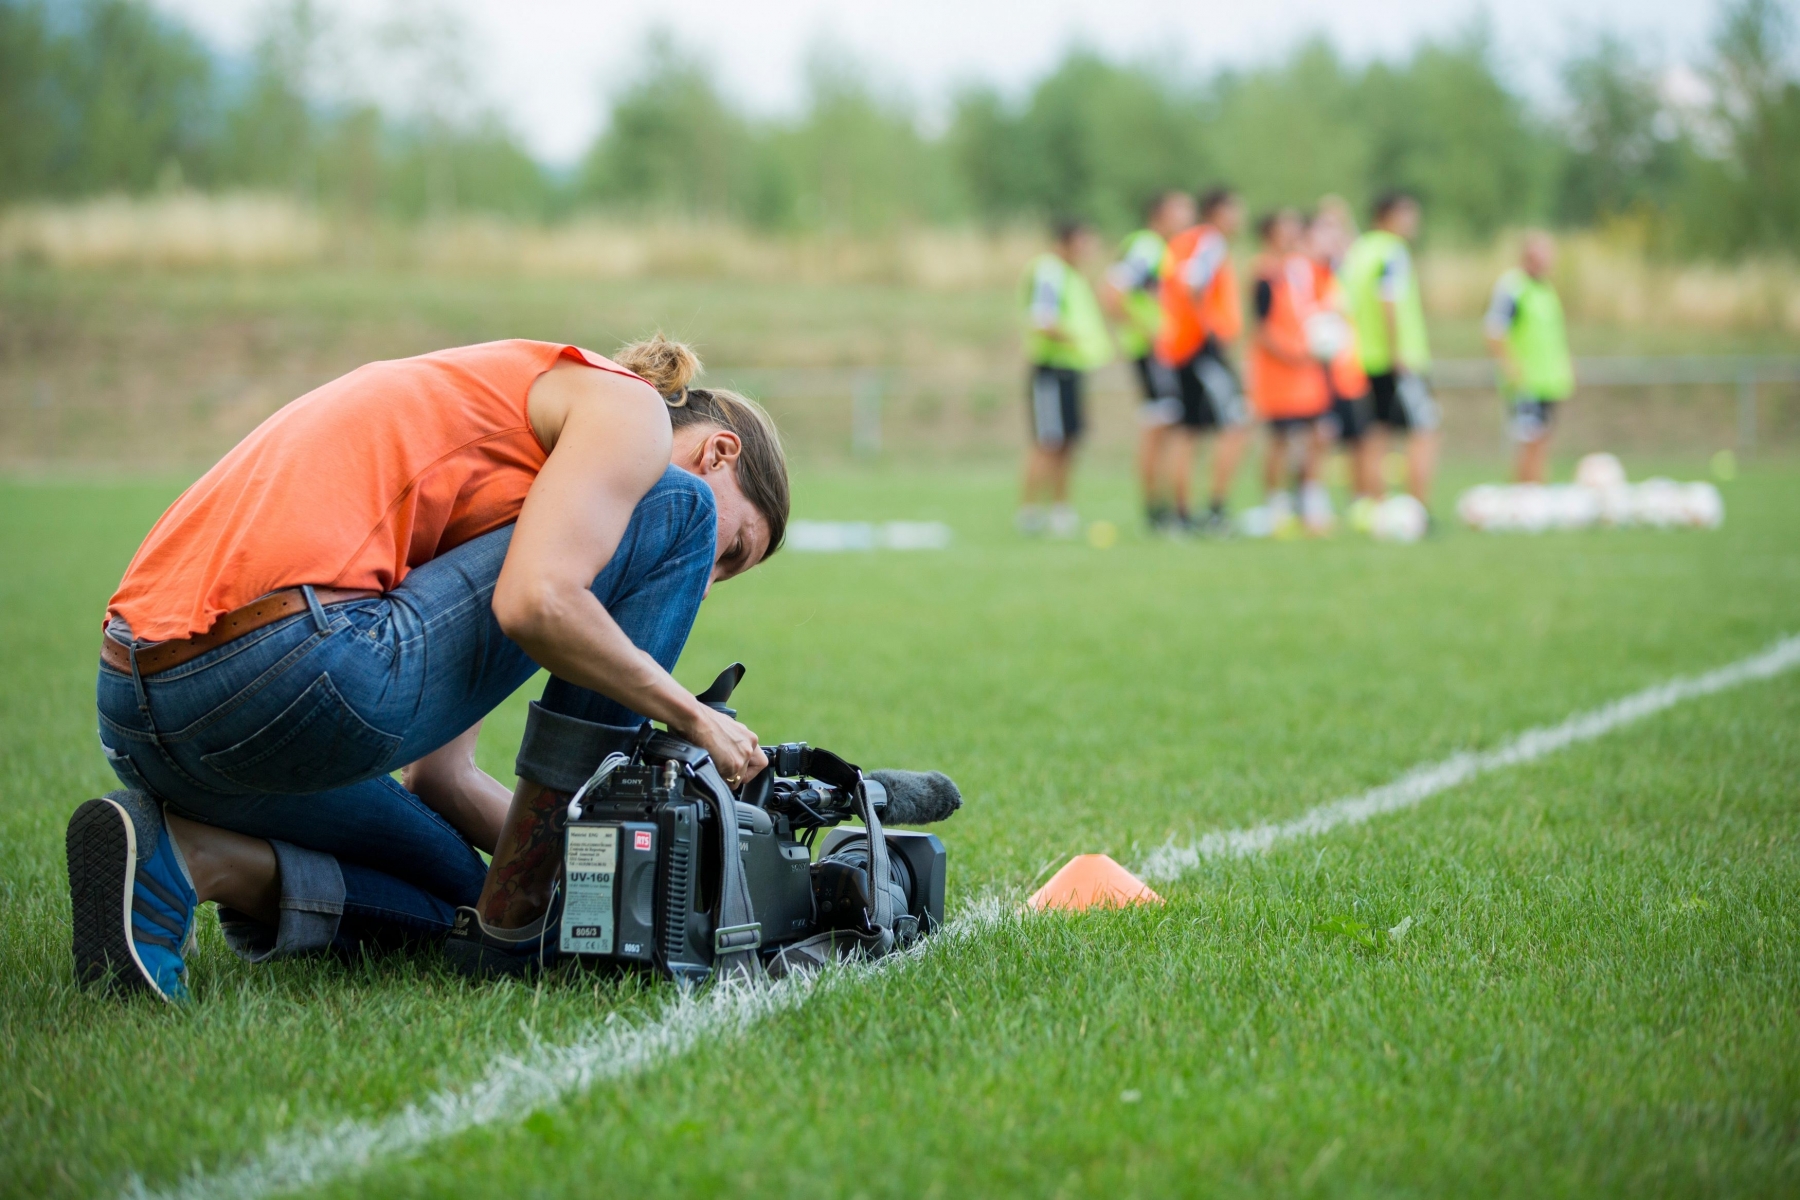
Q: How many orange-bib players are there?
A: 3